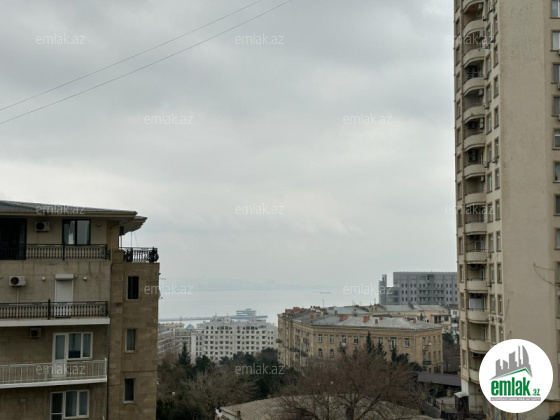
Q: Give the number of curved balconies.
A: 14